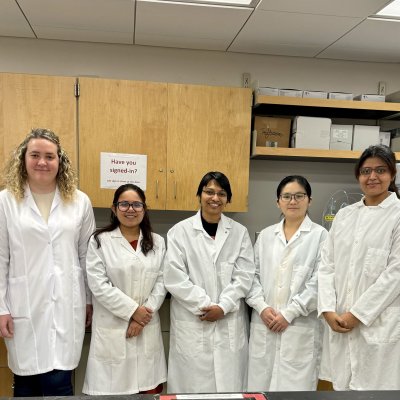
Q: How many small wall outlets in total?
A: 2